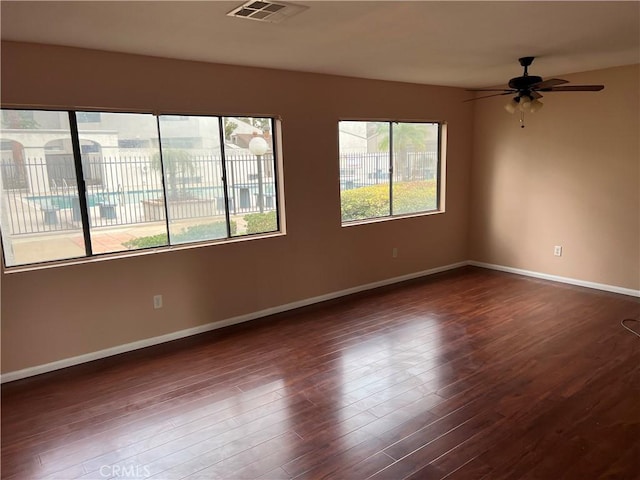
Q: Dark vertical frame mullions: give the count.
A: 4